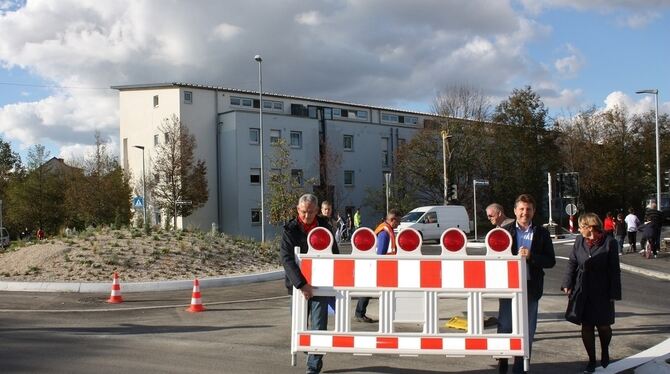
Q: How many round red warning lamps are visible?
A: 5